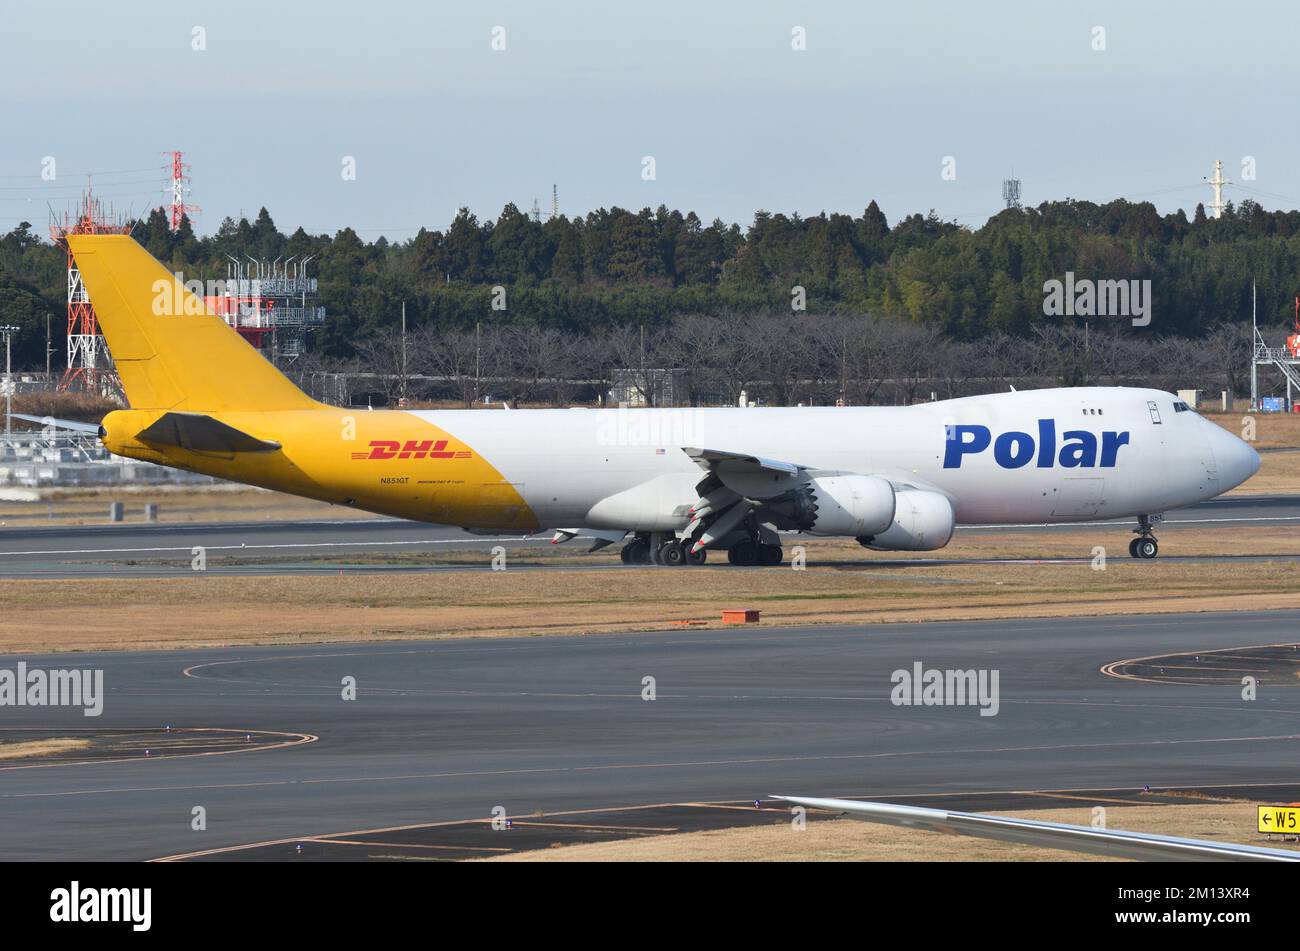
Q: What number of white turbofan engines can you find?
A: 2